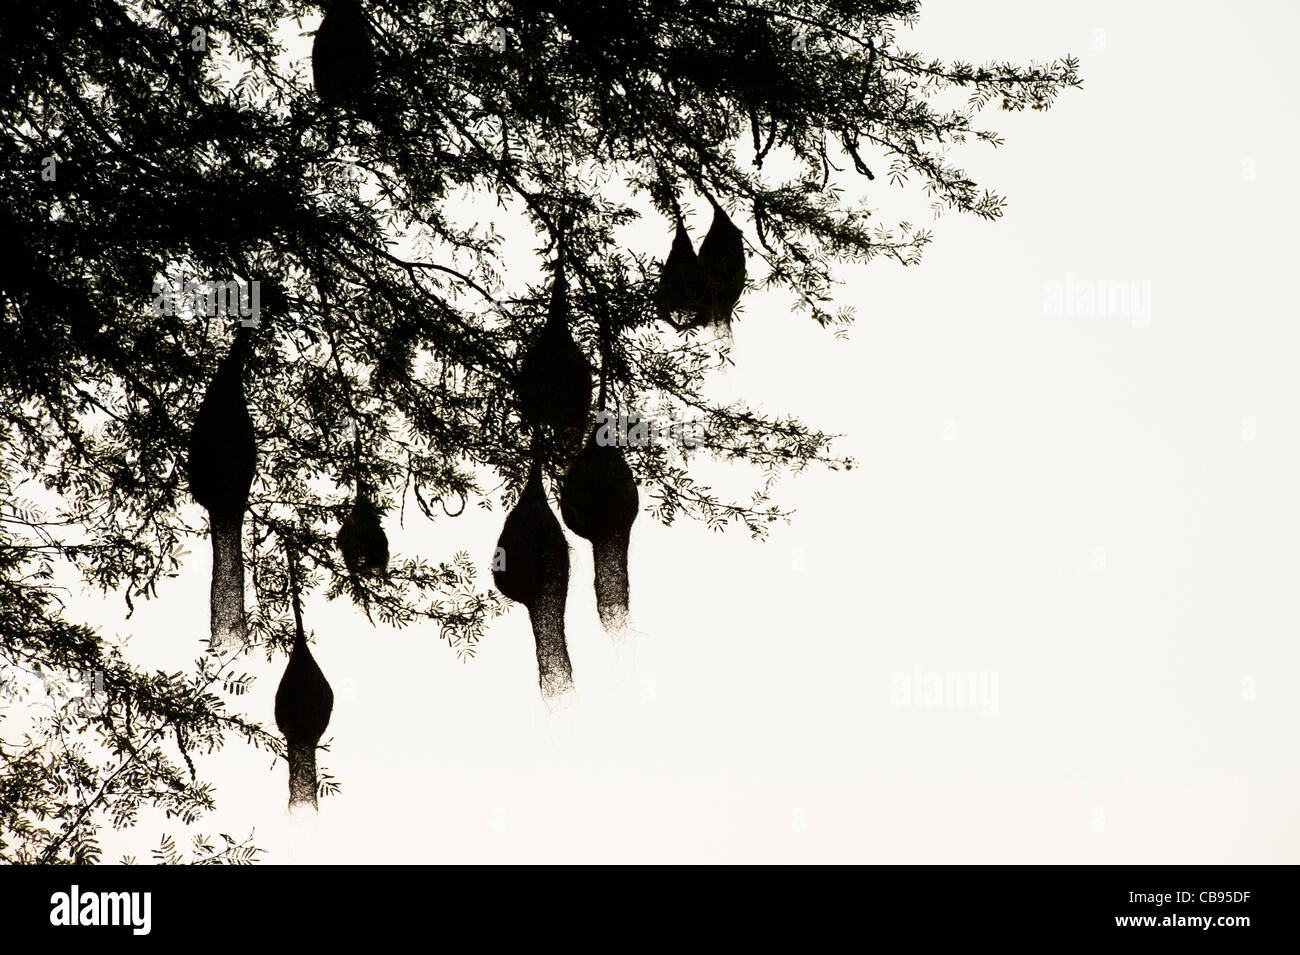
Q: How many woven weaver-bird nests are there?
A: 9